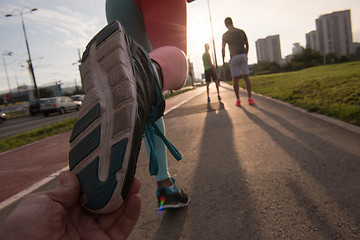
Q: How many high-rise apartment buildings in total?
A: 3